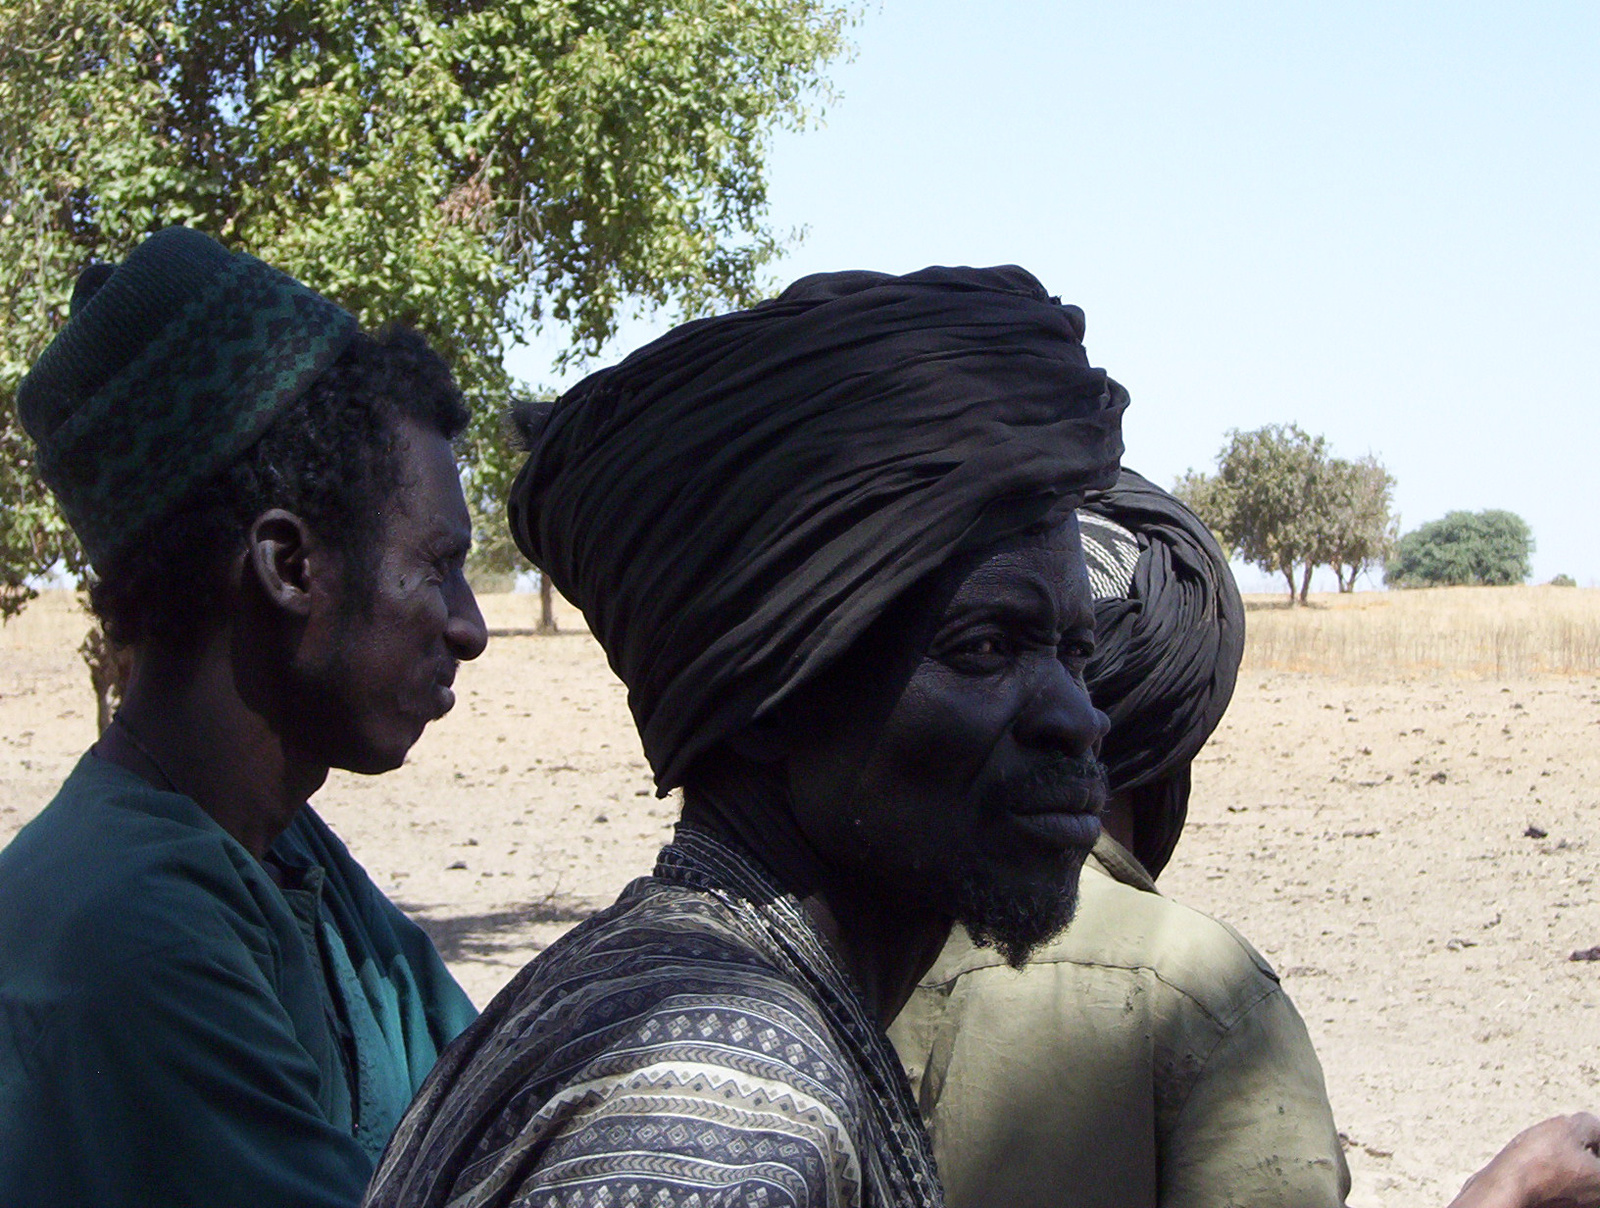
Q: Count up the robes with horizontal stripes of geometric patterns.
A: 1